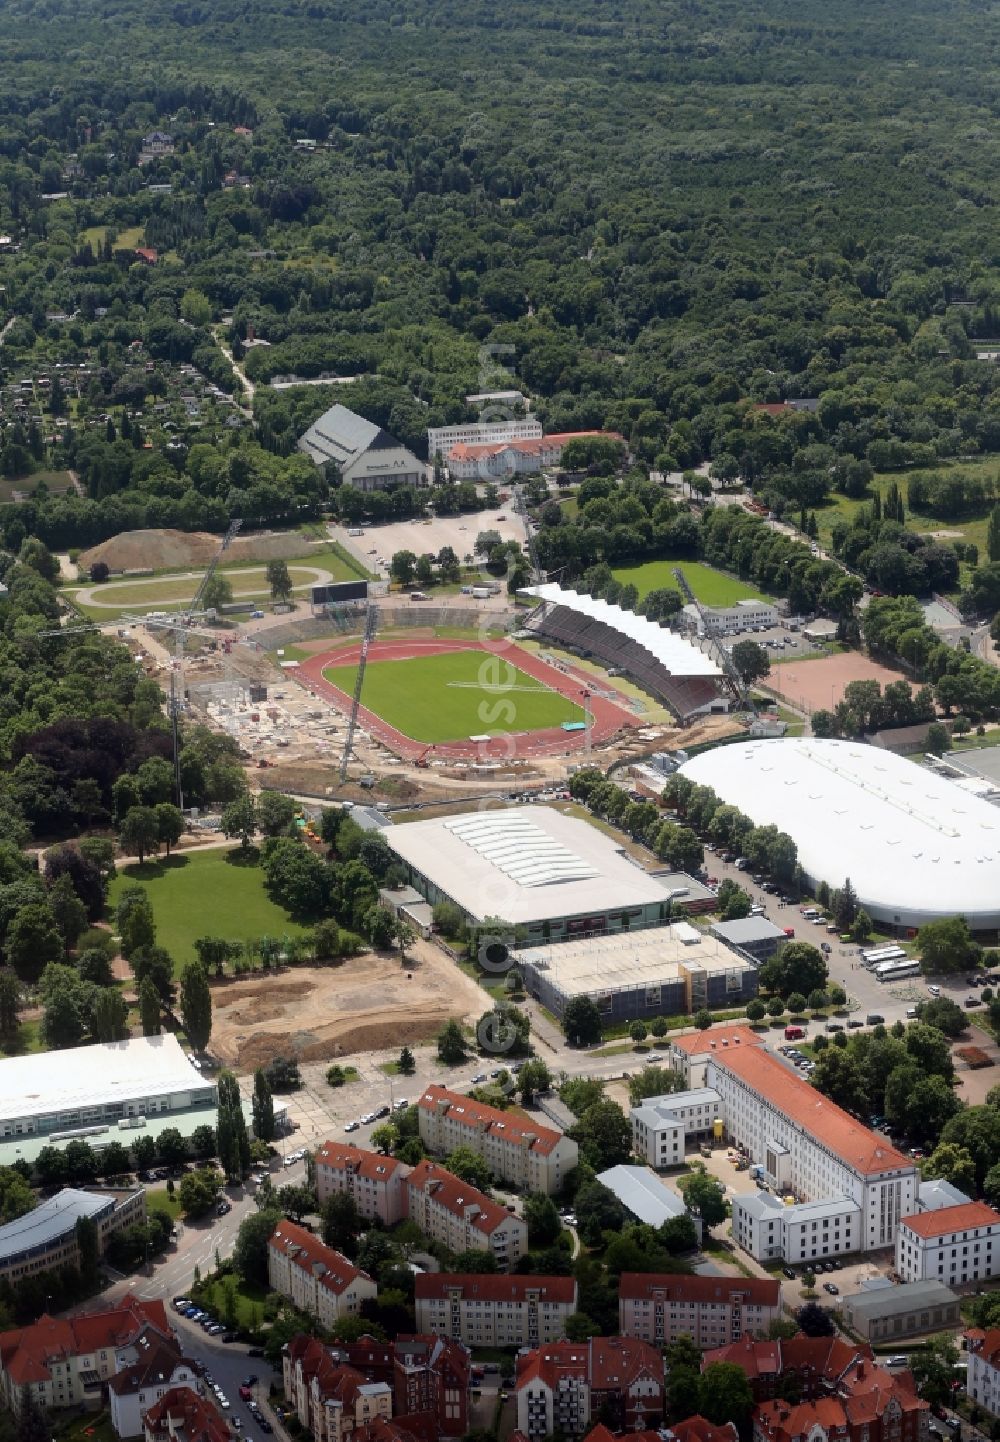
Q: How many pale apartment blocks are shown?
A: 6